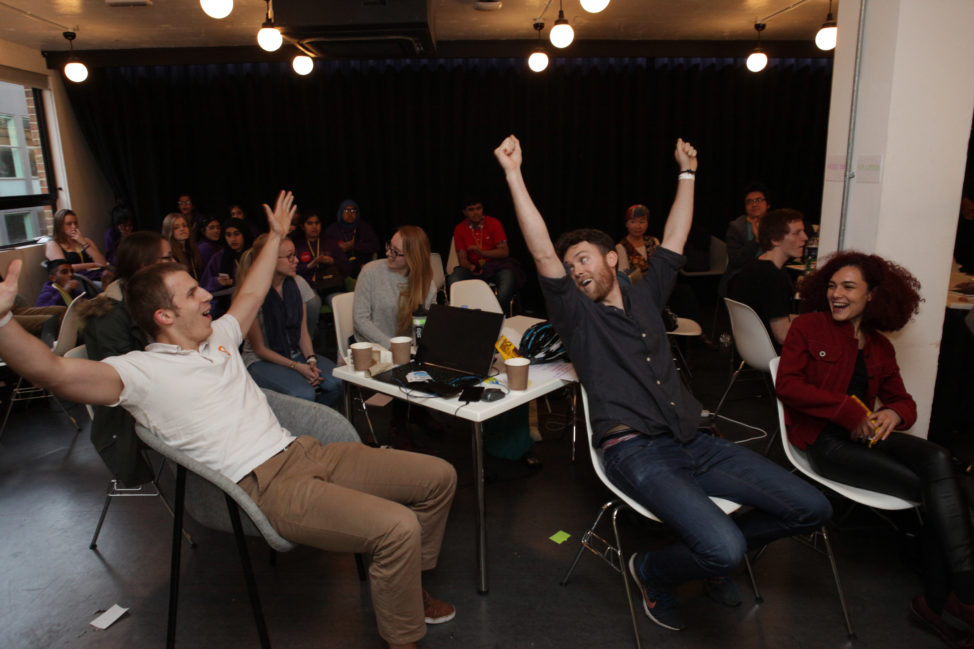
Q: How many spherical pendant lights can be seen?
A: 9